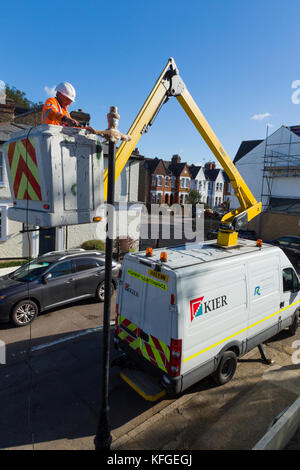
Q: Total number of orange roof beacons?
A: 3